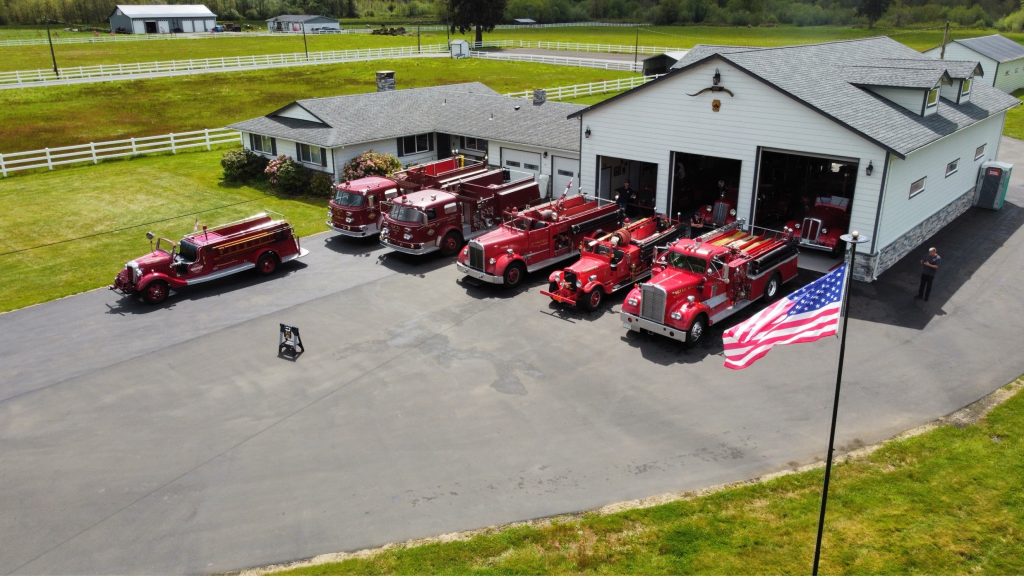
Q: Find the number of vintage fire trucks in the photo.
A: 8